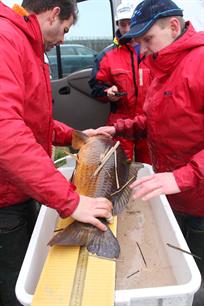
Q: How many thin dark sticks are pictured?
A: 3